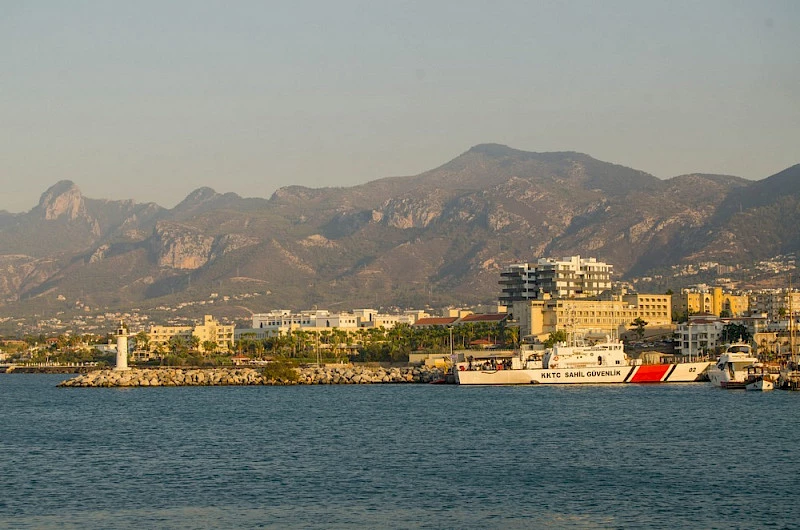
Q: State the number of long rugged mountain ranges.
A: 1